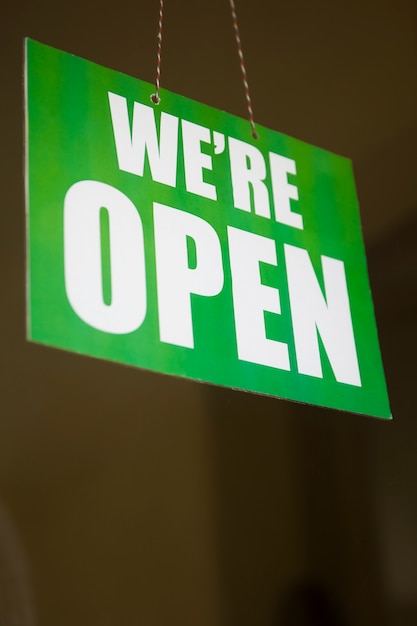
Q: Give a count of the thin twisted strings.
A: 2